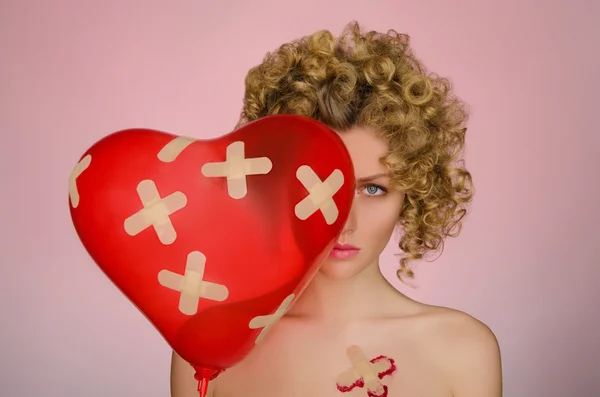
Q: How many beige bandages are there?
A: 15